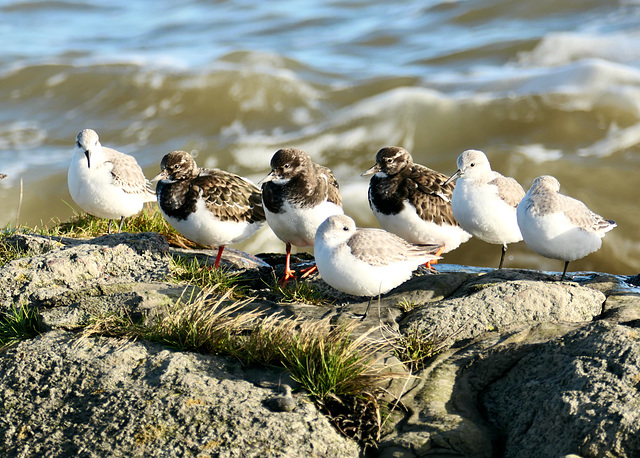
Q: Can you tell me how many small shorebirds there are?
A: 7